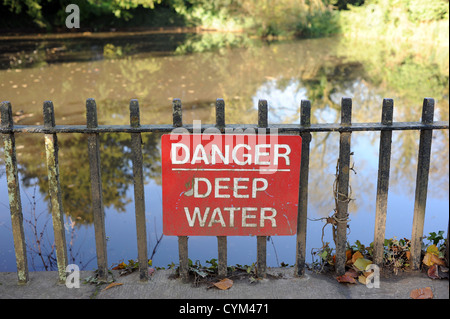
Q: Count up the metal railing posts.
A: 11